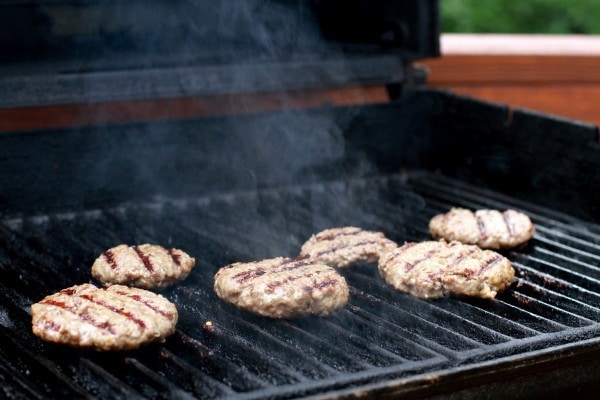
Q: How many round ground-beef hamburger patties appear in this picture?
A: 6